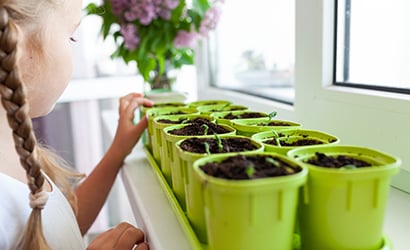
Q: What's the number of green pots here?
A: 12